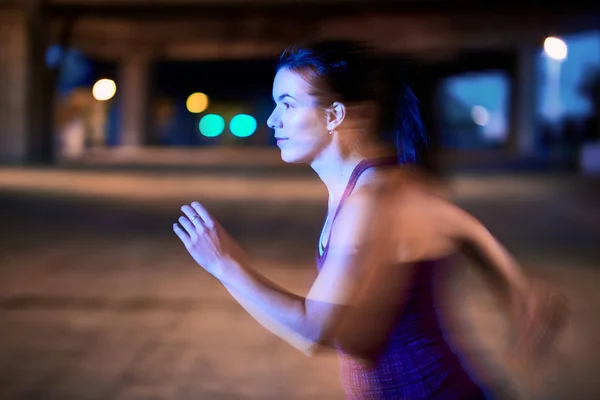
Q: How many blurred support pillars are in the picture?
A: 3